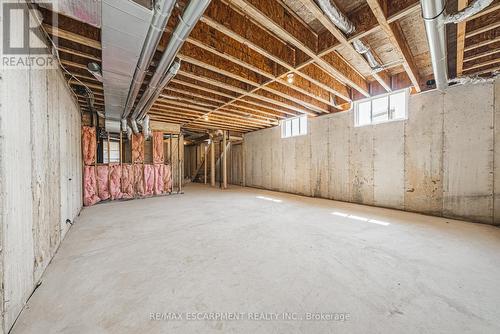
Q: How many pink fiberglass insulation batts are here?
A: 11